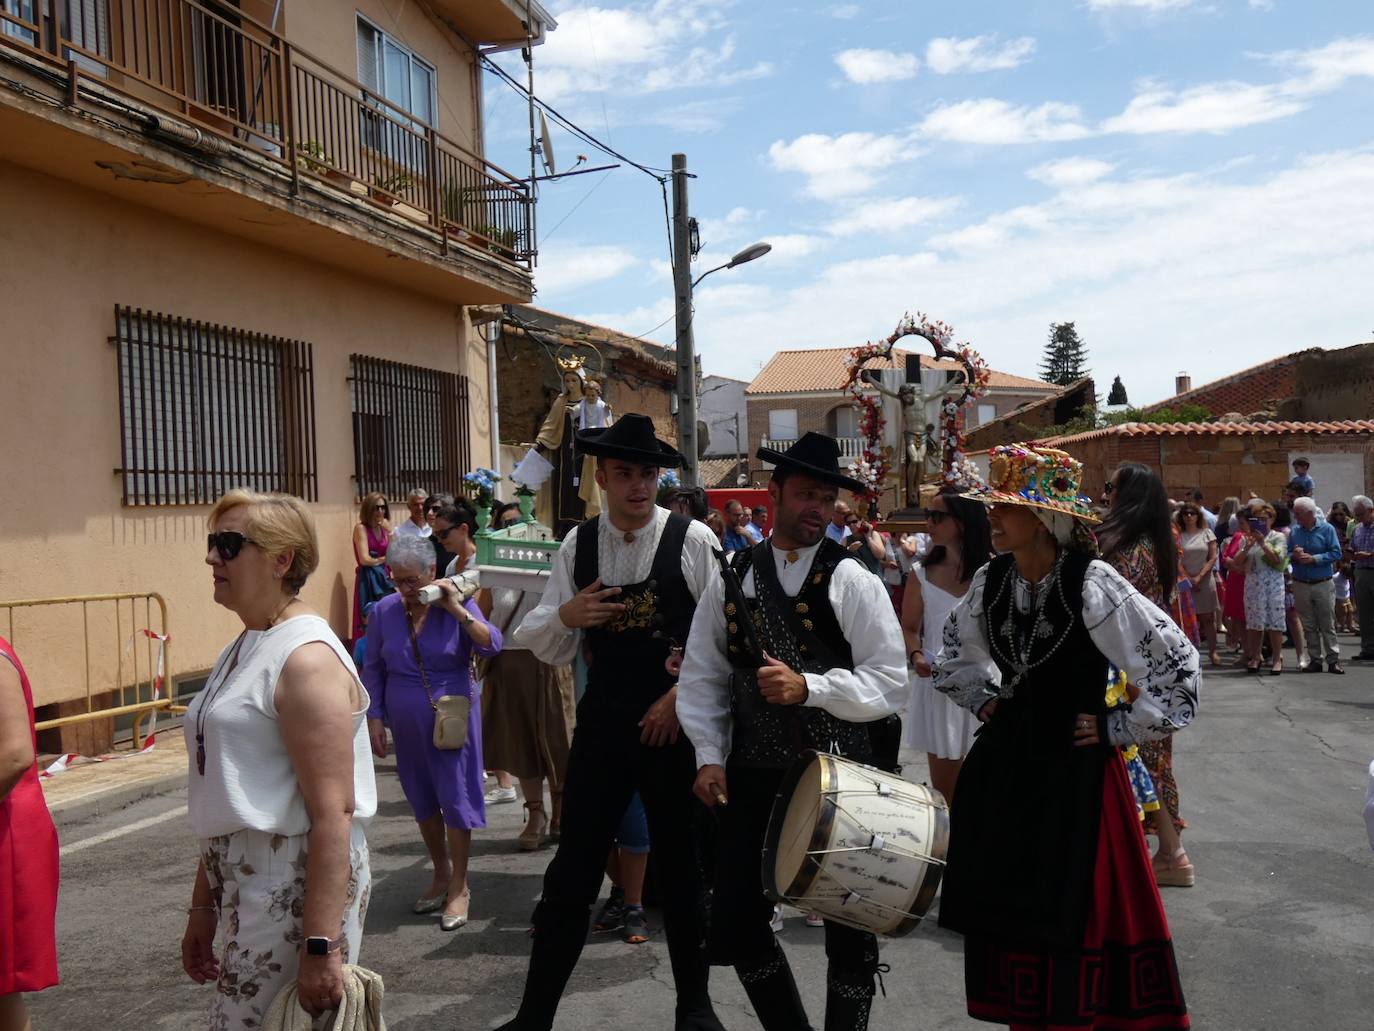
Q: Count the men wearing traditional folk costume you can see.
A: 2